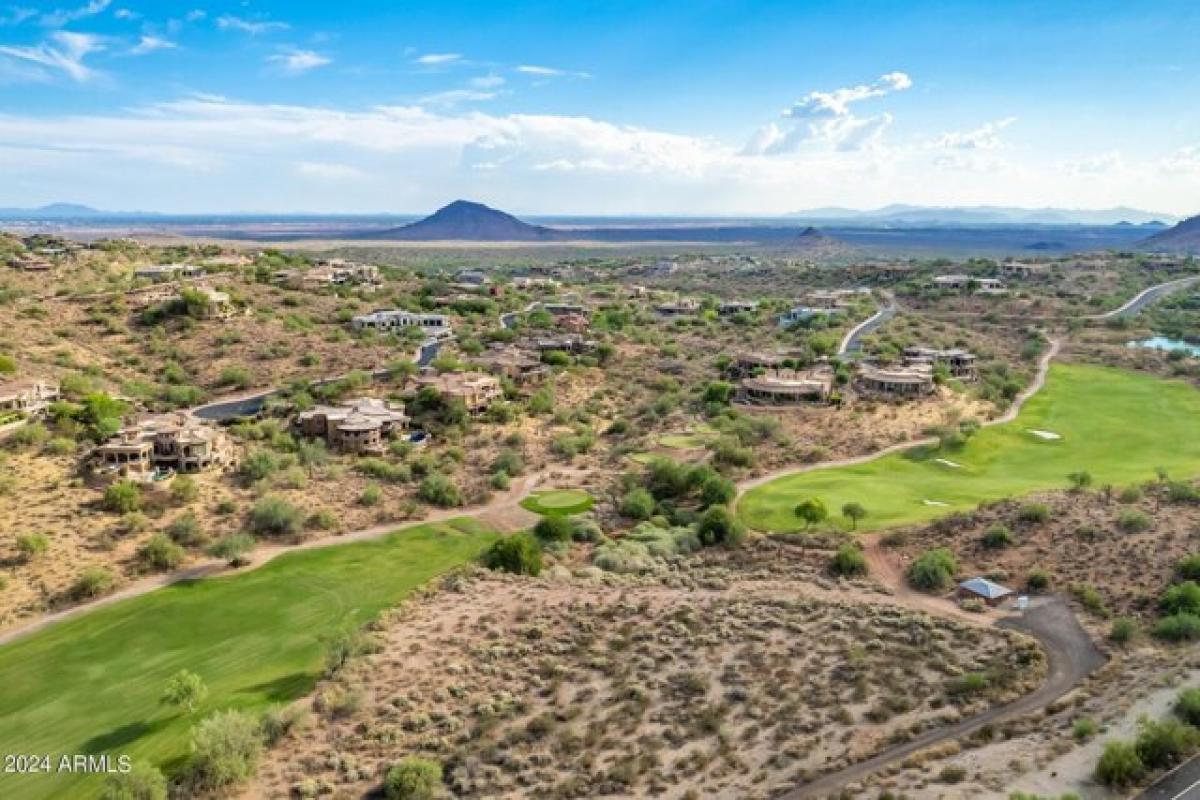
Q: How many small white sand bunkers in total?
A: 3